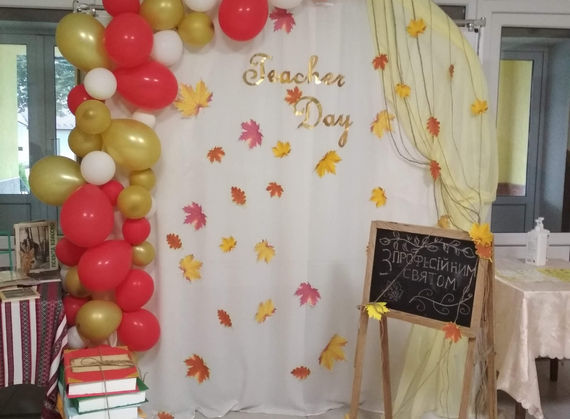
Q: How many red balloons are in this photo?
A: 13